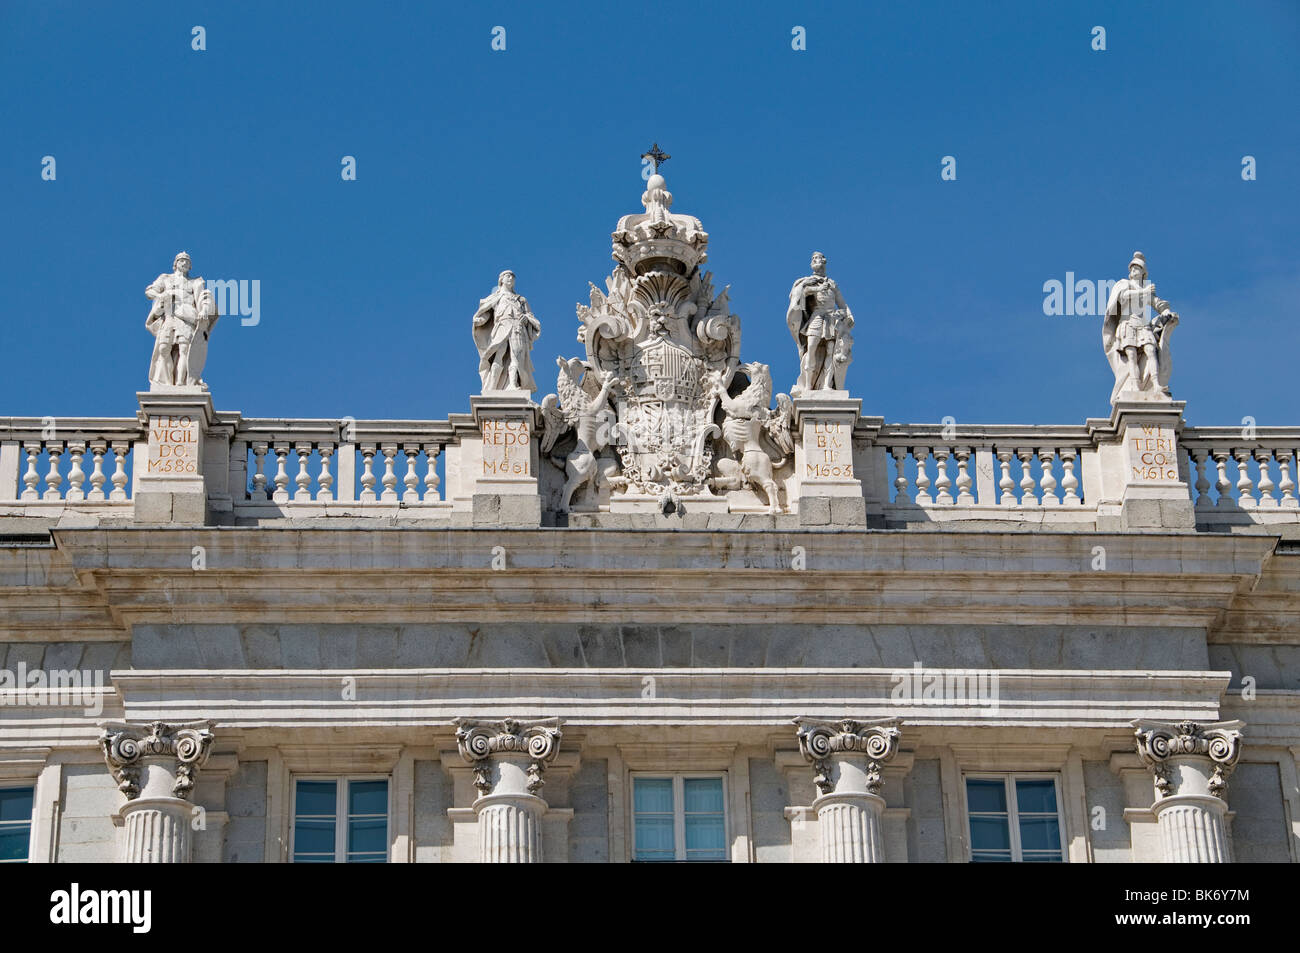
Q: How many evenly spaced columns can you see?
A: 4